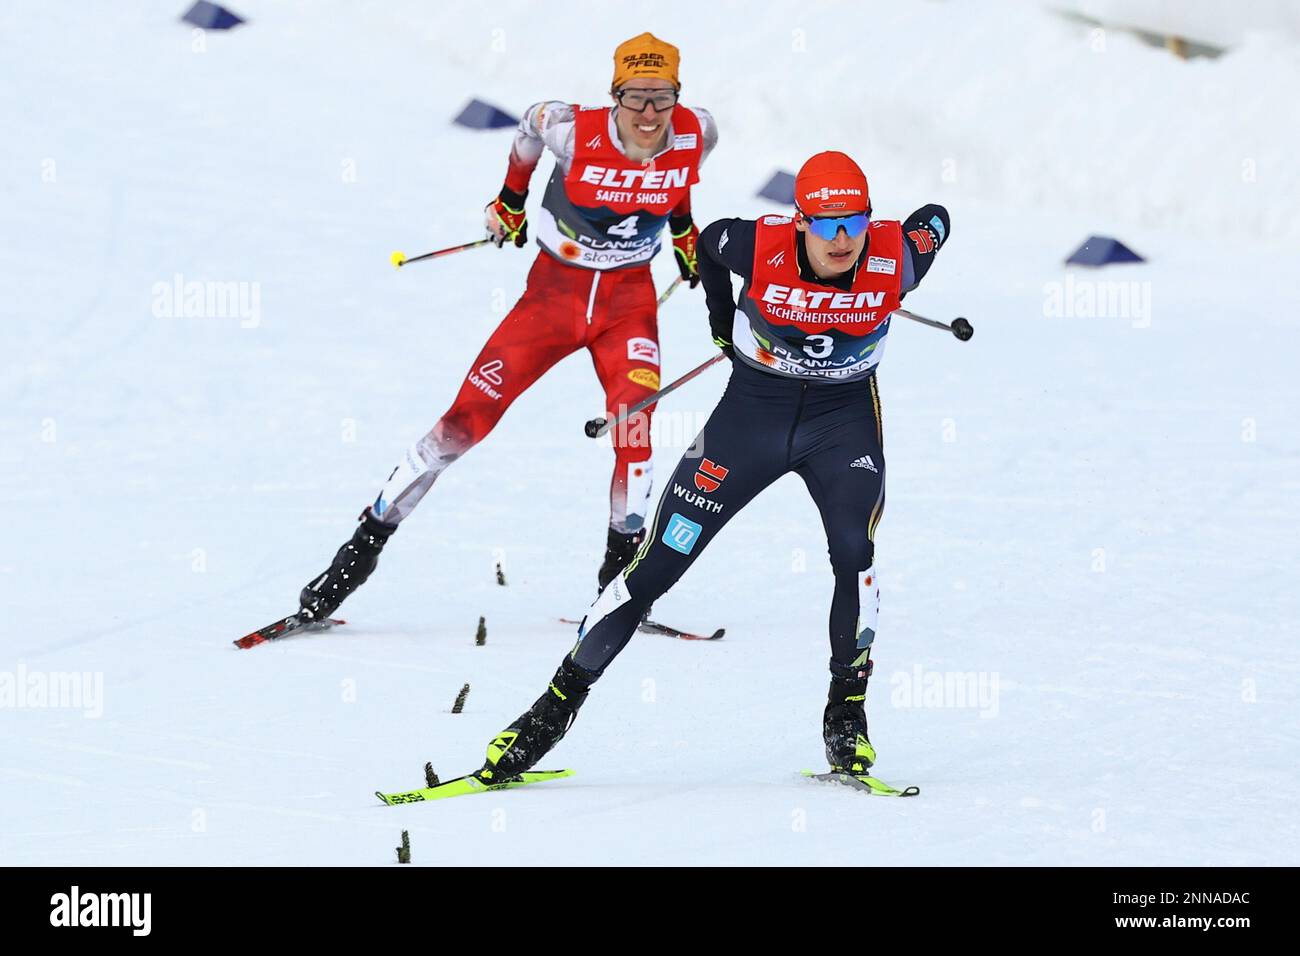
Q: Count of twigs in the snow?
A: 5